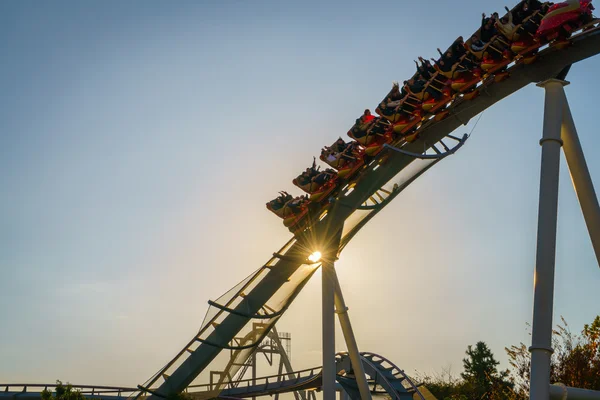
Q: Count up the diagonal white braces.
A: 2